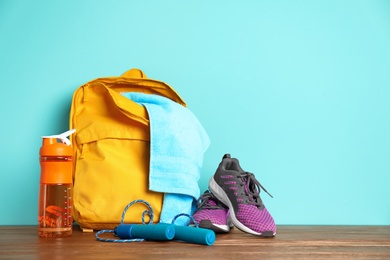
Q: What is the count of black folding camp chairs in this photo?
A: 0